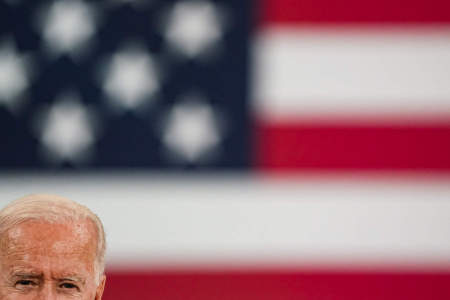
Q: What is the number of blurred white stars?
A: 6